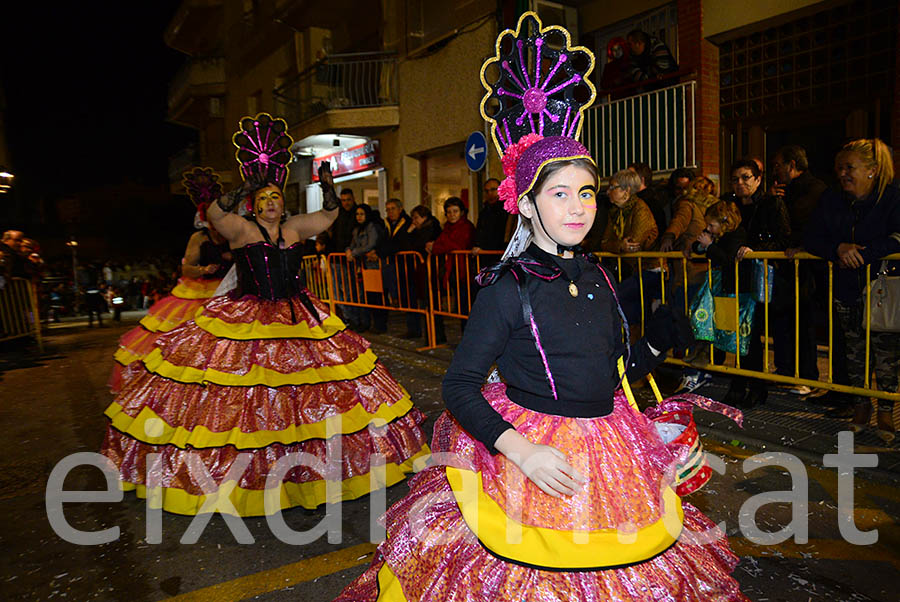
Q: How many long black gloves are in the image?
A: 2